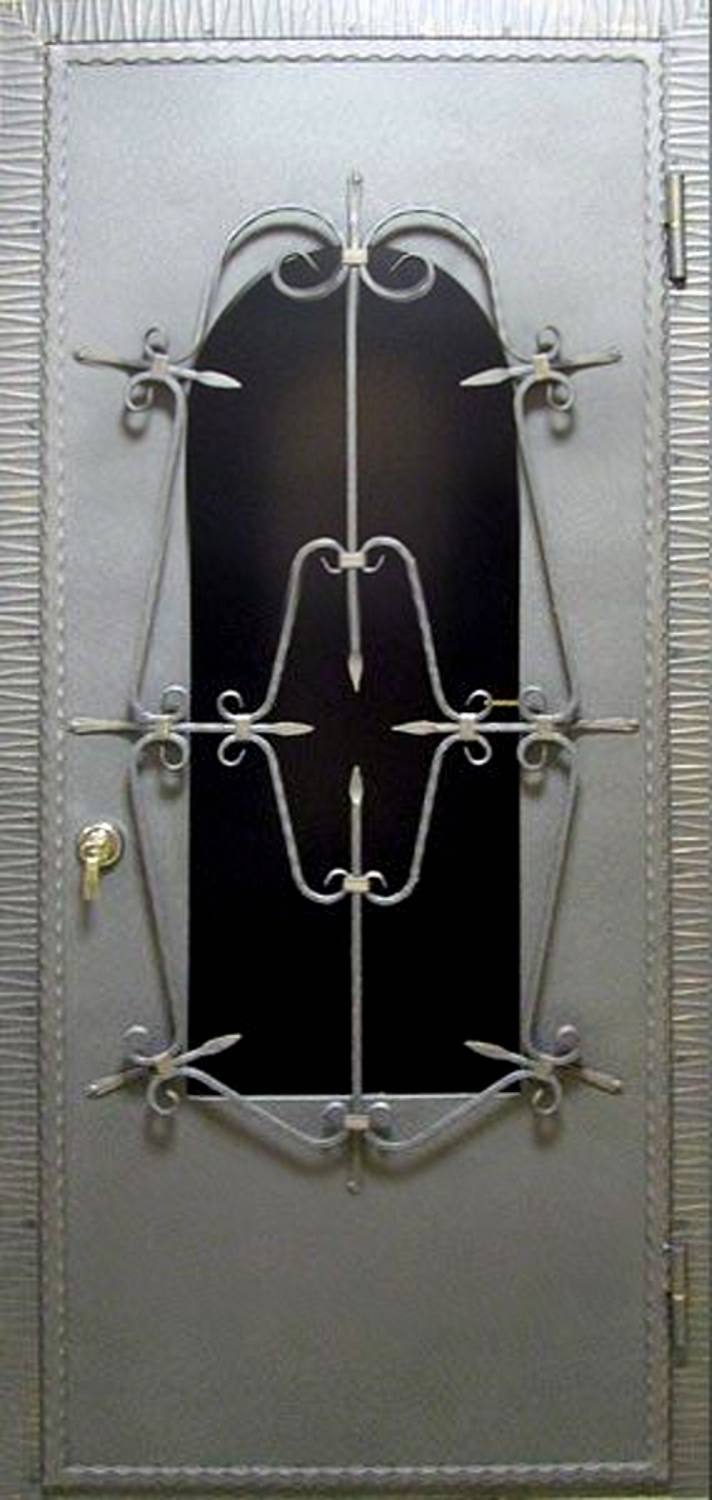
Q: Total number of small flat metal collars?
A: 12